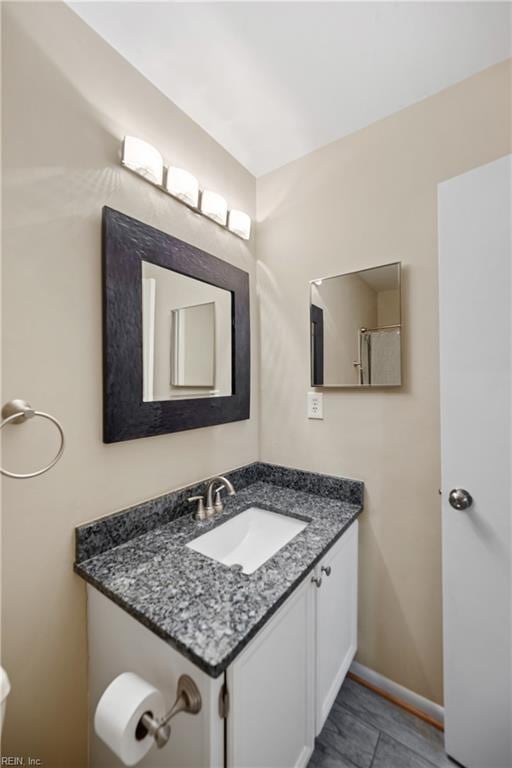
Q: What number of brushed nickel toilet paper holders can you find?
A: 1